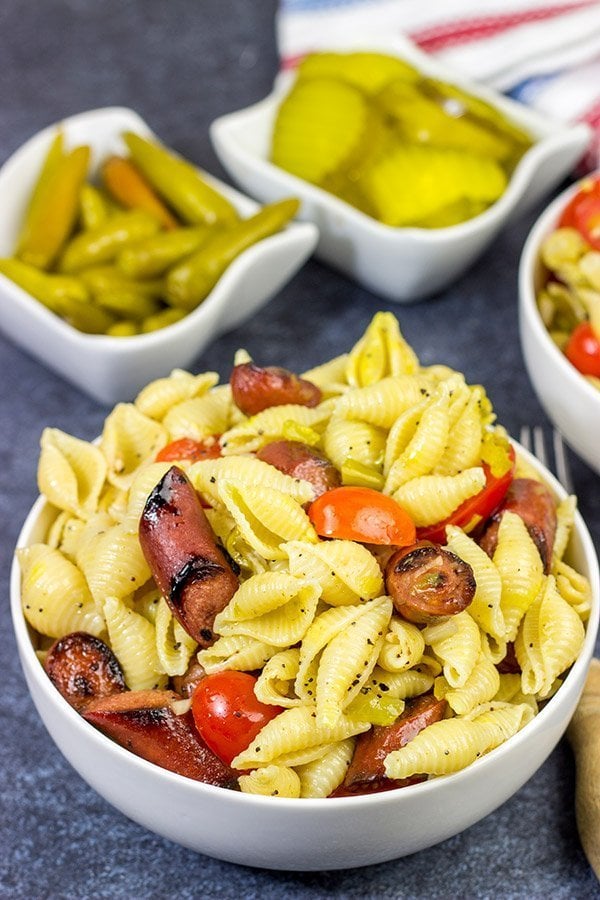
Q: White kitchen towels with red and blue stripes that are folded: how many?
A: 1